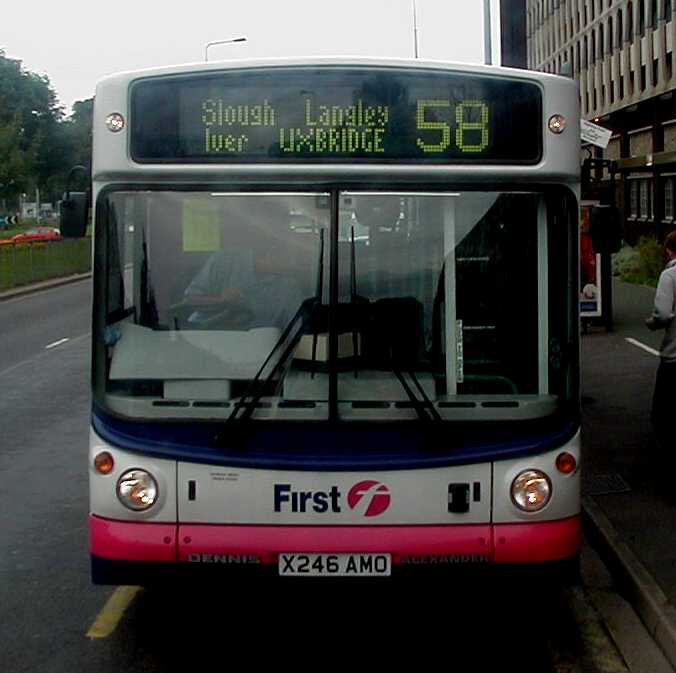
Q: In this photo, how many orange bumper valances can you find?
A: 0